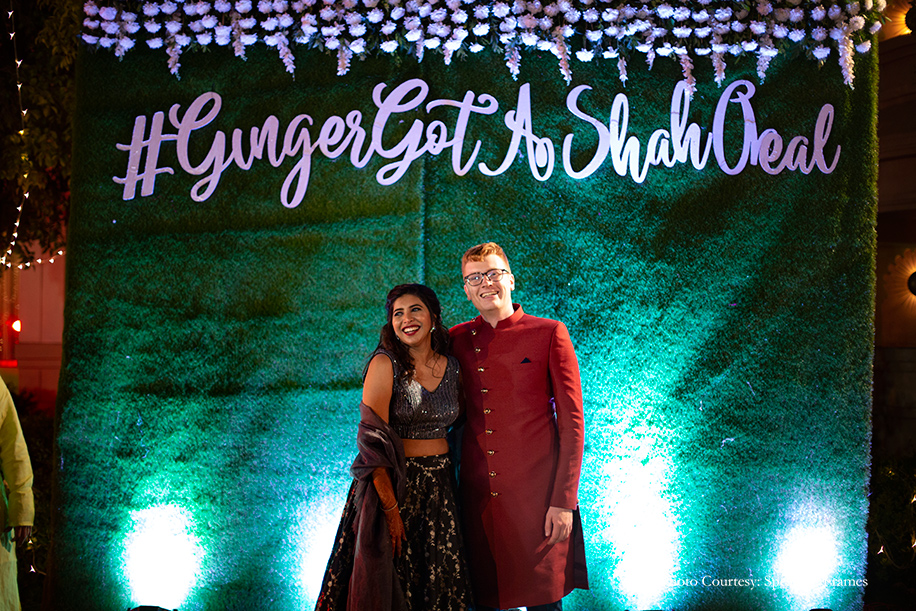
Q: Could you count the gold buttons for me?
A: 10